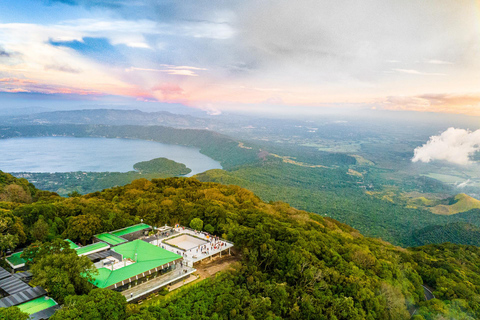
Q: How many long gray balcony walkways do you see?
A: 1